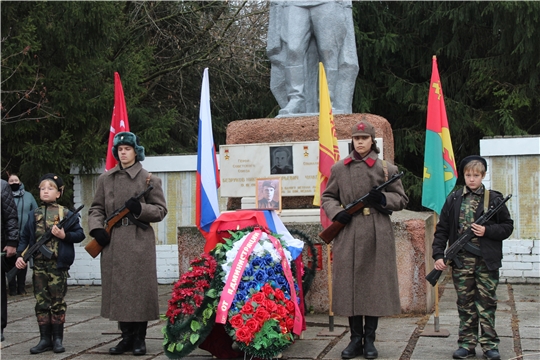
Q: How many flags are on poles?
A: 4